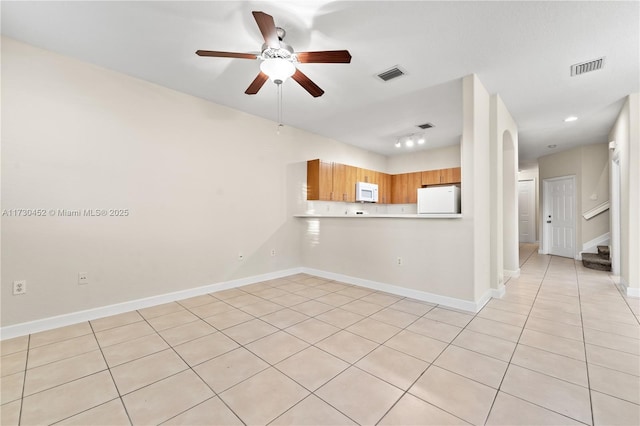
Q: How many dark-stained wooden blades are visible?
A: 5